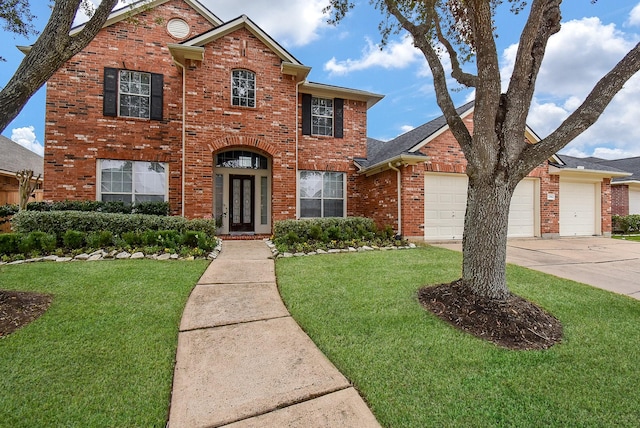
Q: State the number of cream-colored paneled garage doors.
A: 3